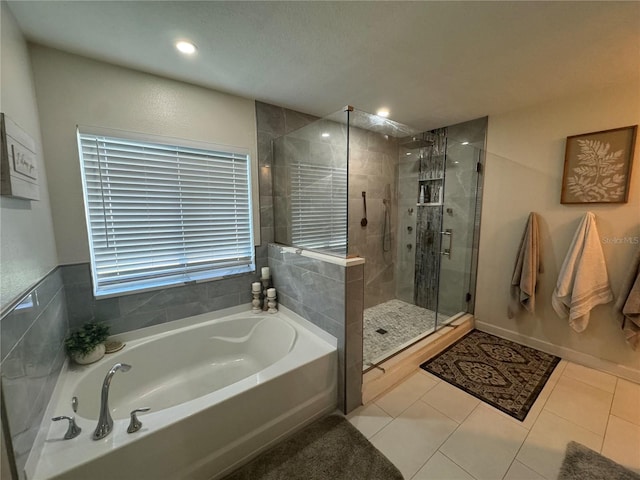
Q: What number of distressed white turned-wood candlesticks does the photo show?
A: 3